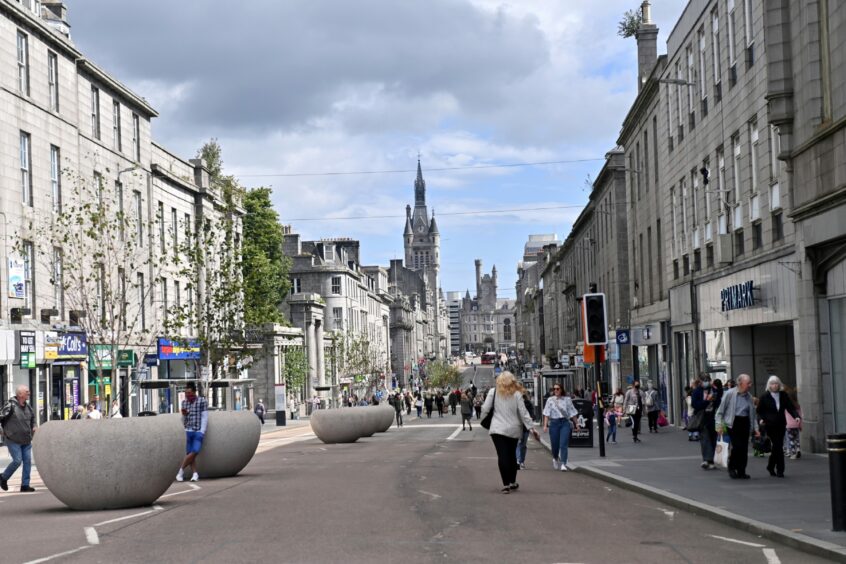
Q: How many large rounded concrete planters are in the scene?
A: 5